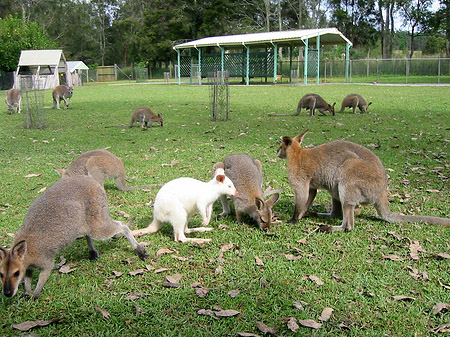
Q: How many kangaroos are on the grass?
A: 10